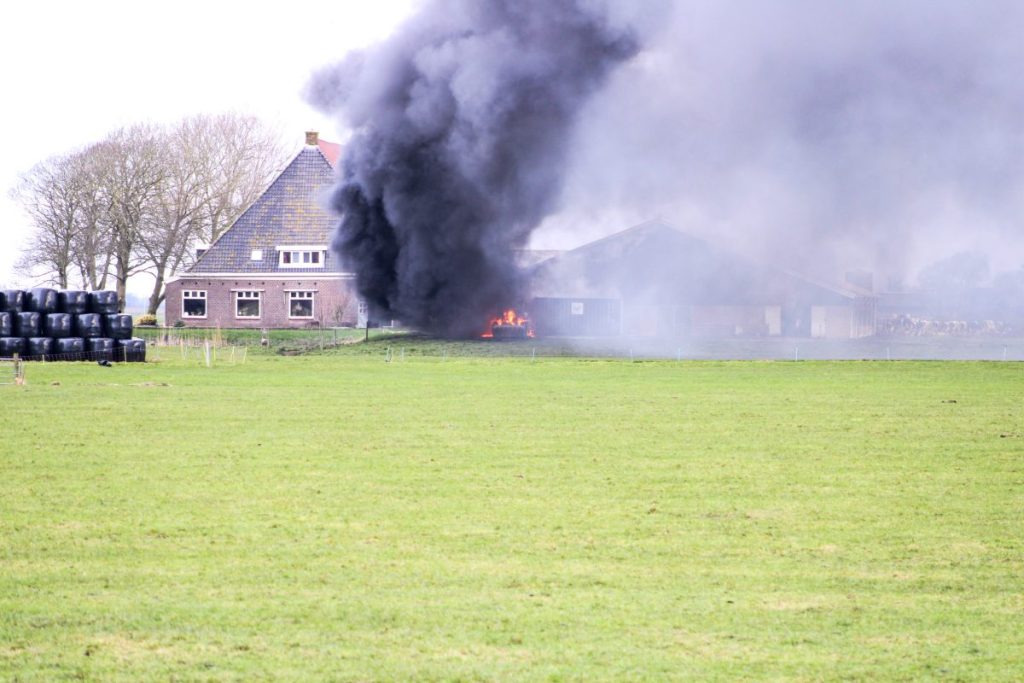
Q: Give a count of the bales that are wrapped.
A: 14